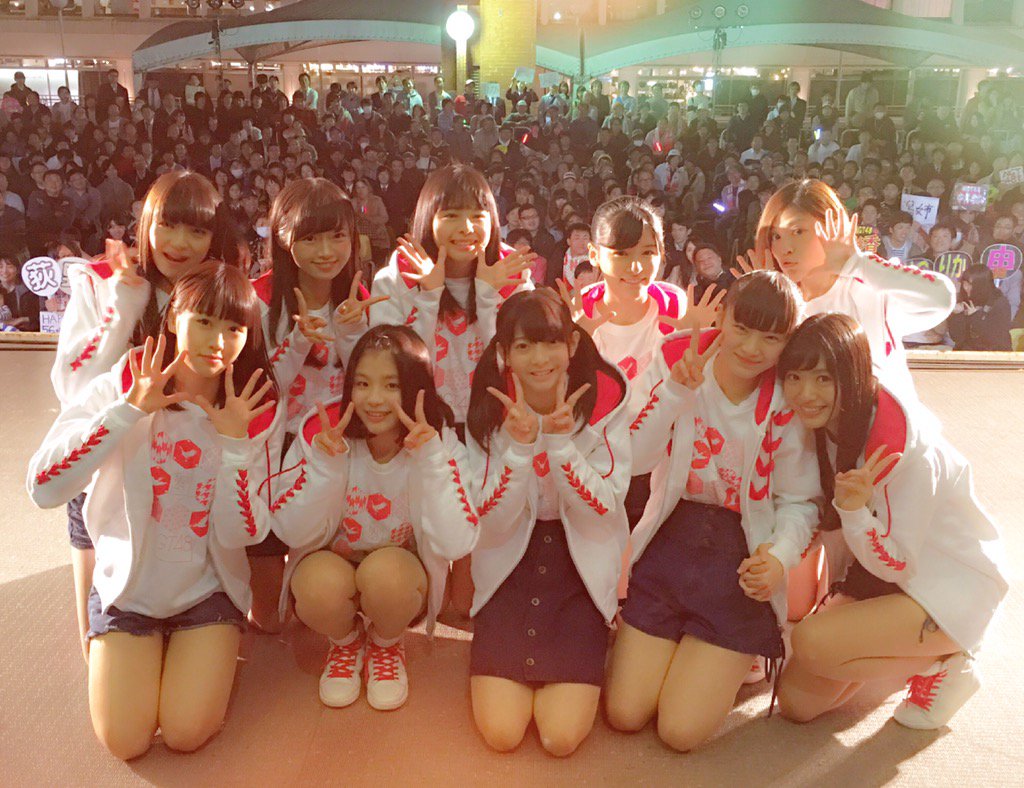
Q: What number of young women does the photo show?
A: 10